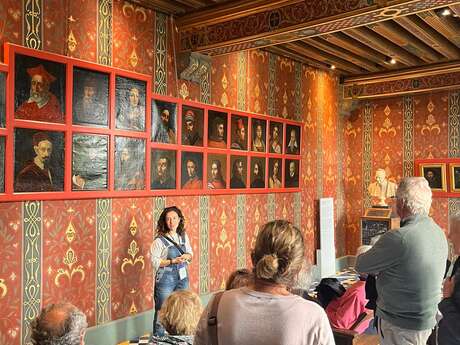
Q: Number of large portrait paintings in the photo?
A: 6